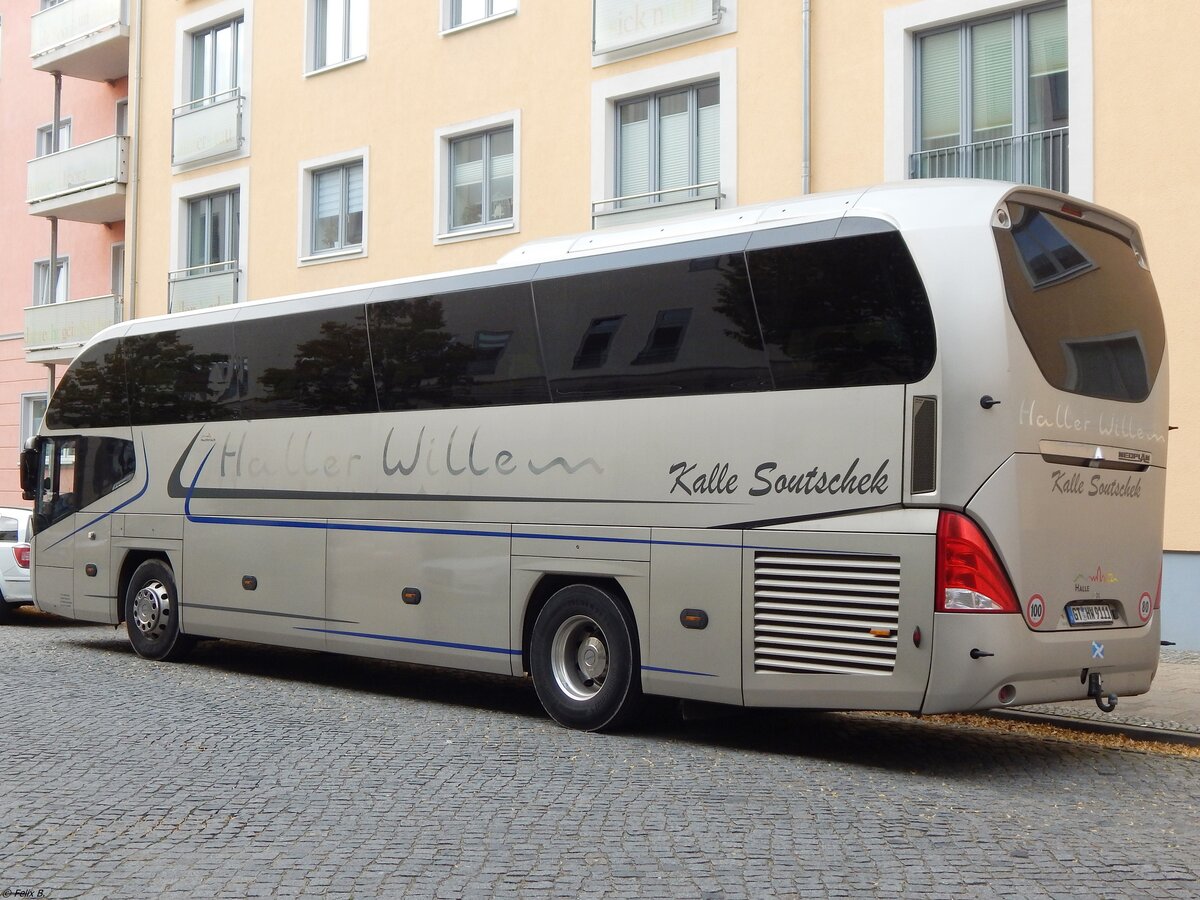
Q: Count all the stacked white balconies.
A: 3